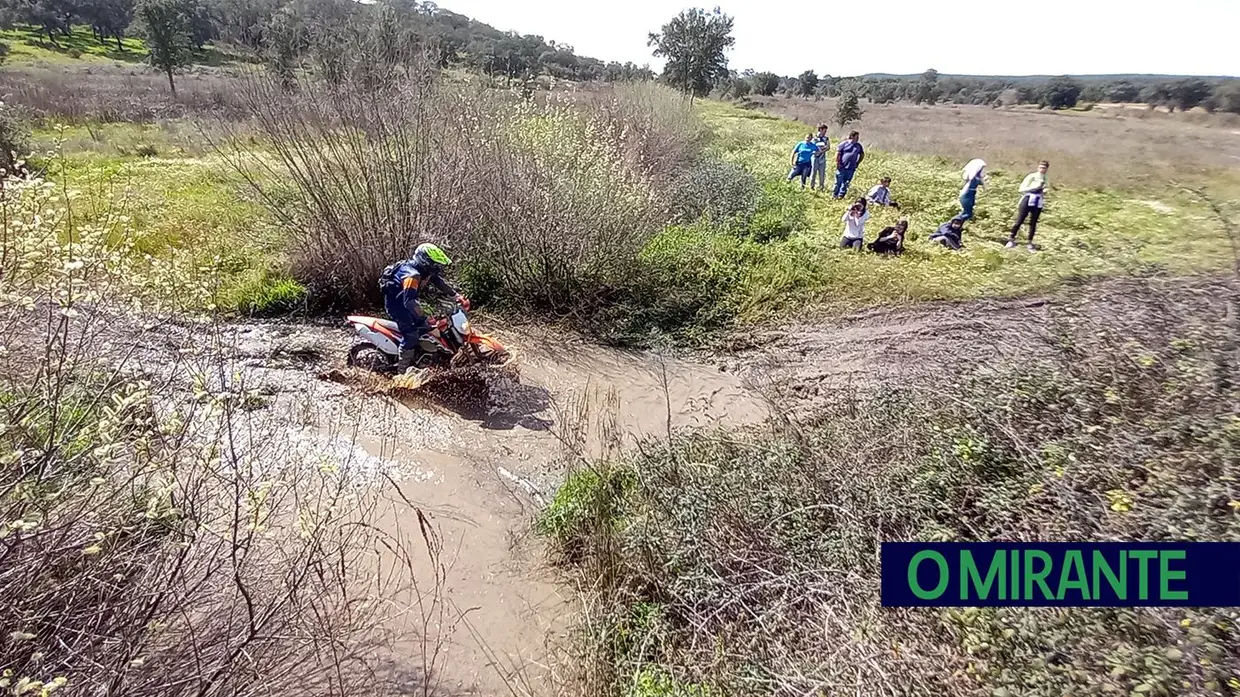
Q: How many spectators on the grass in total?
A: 9